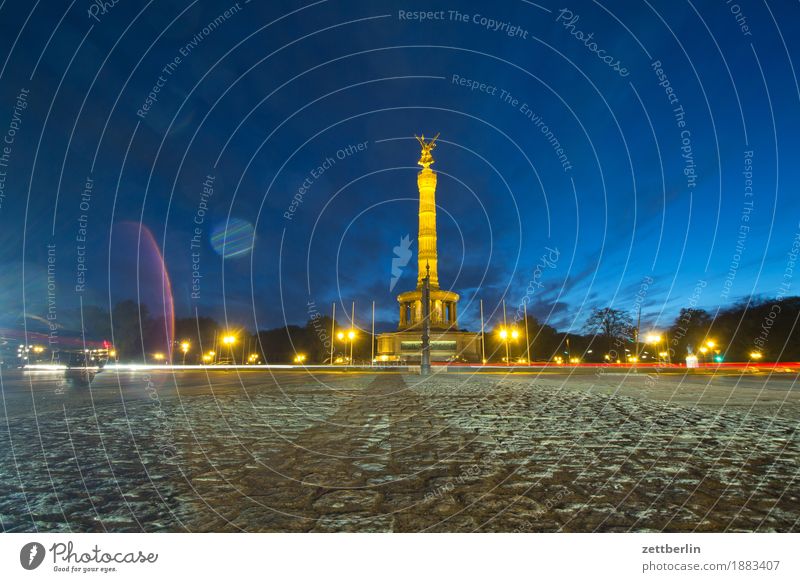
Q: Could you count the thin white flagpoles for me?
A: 6